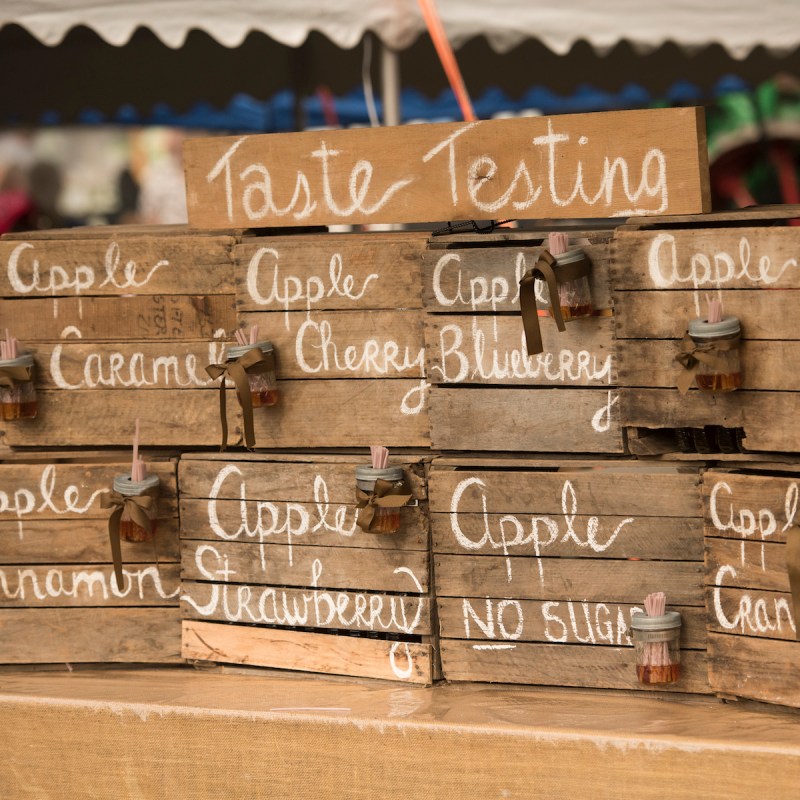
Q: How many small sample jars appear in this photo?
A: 7